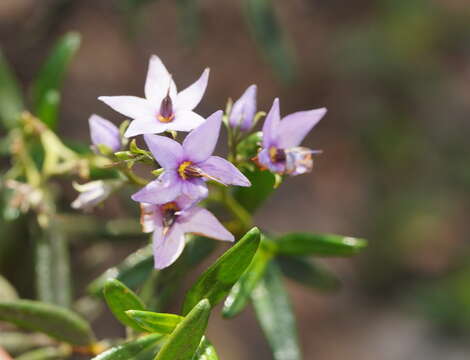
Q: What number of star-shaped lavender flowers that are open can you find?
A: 4